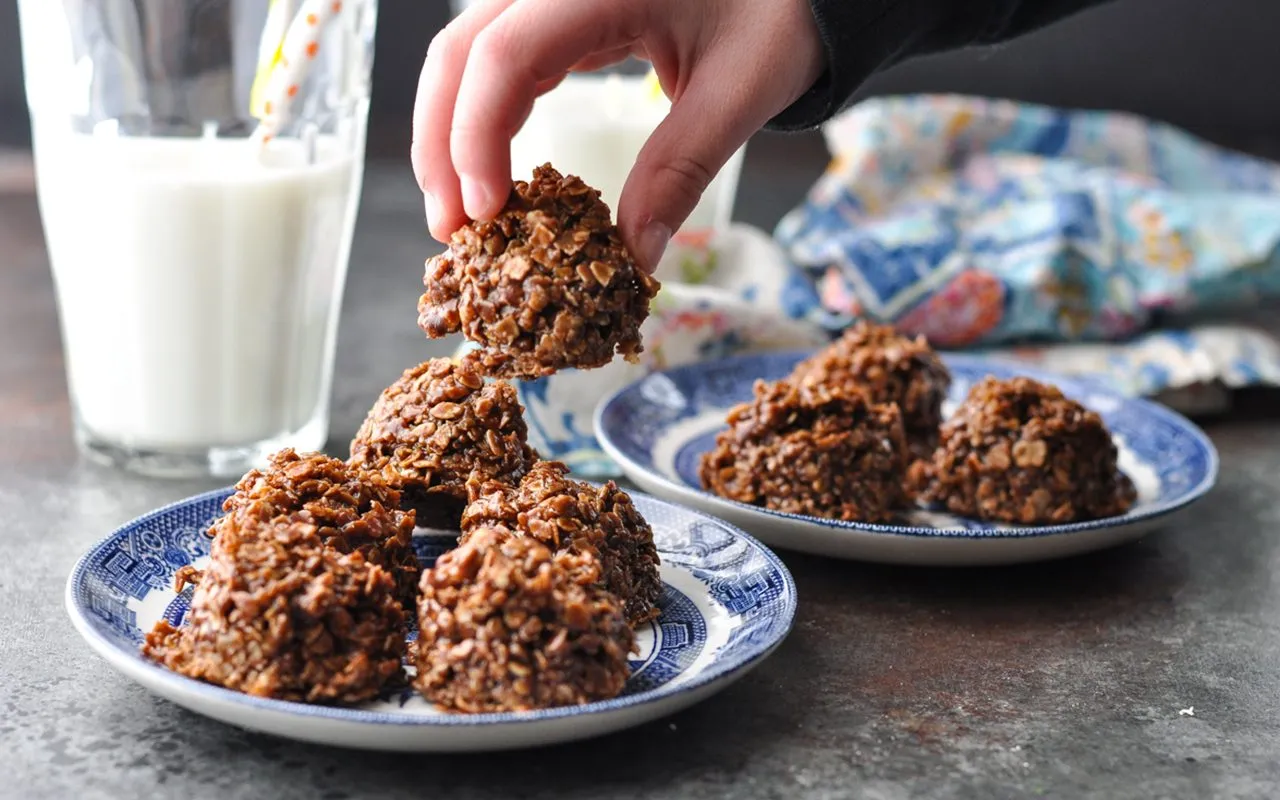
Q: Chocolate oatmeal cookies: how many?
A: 9